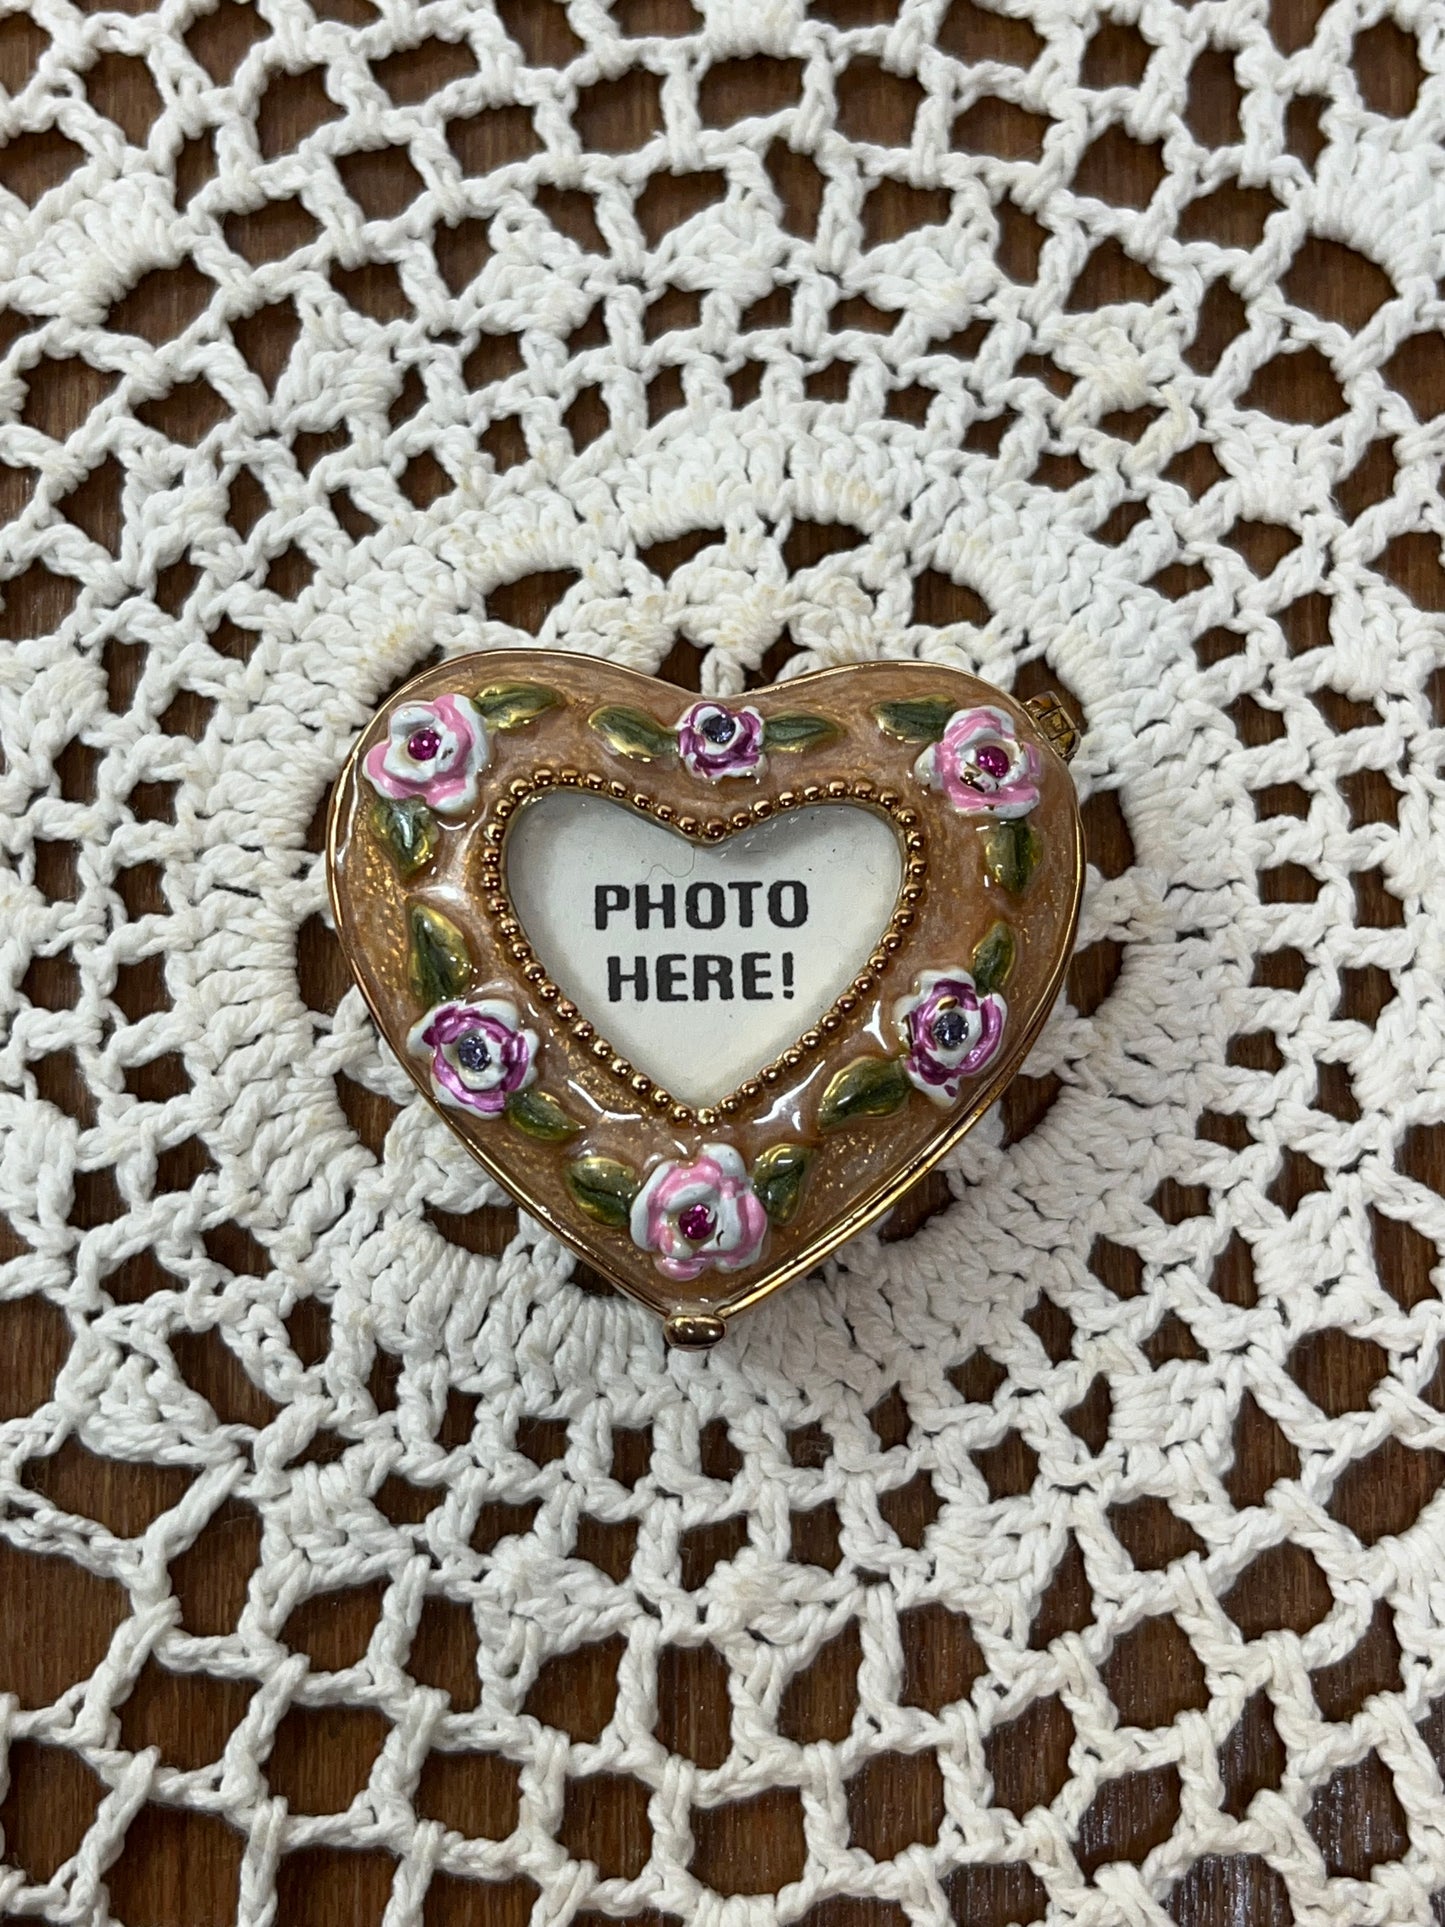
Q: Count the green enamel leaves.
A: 12